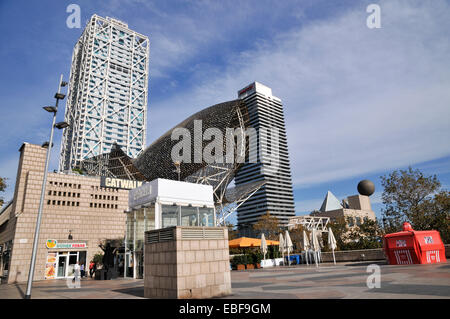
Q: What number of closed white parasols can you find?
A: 6